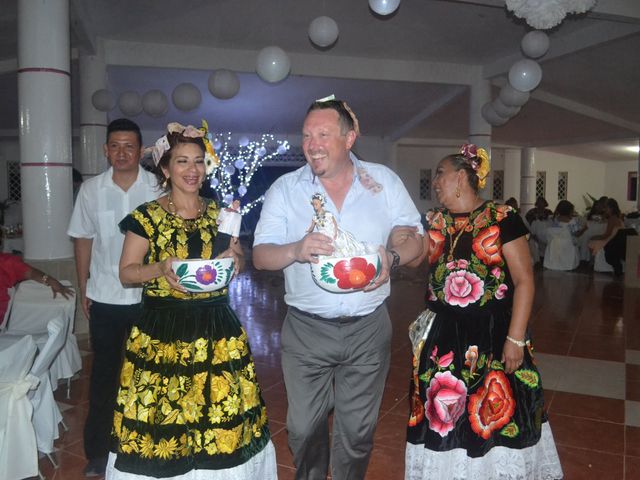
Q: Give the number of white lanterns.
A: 13